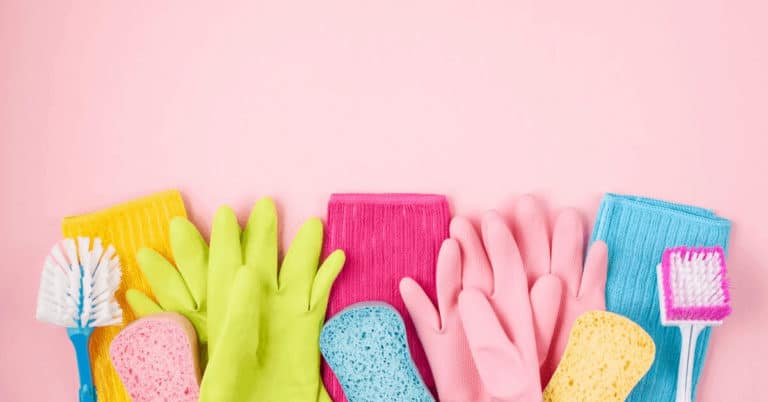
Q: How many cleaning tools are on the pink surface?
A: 12